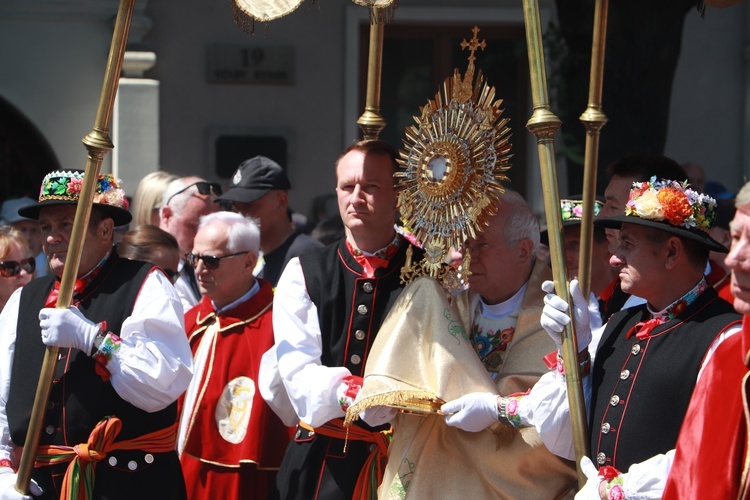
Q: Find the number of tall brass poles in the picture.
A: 4